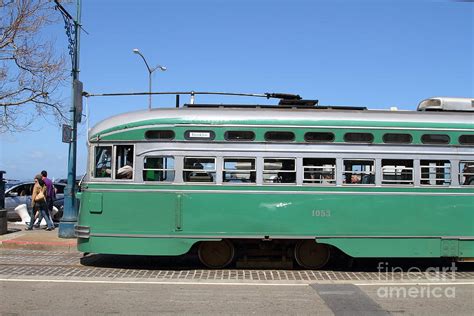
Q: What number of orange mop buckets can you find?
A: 0